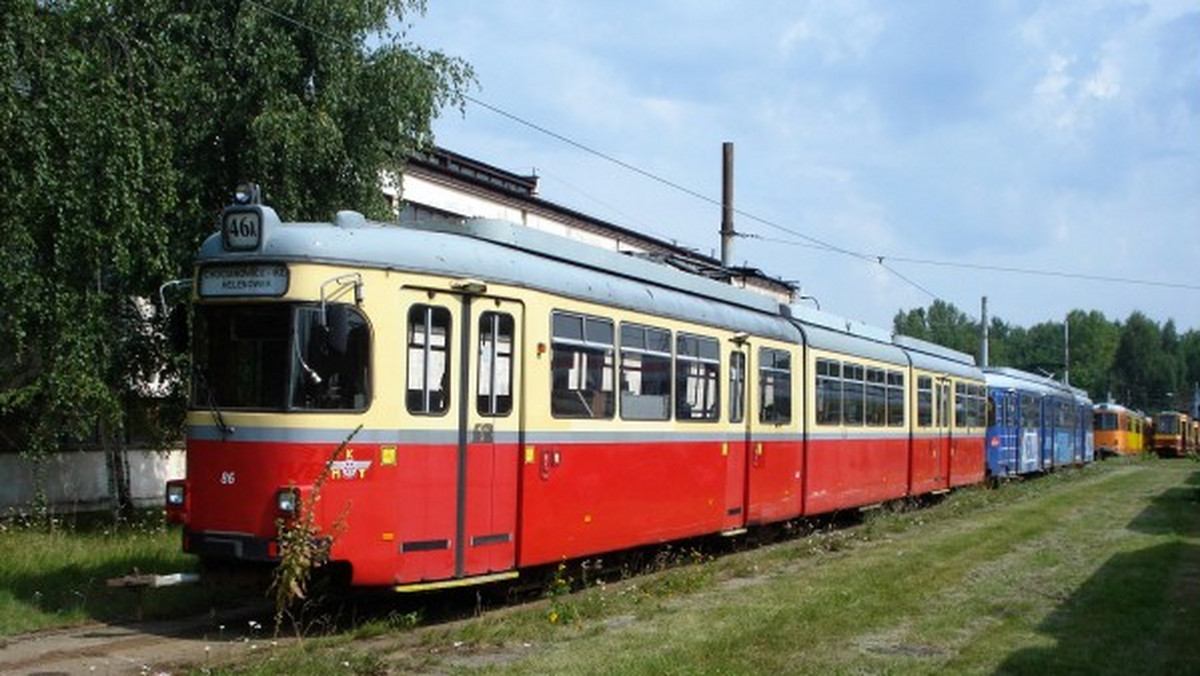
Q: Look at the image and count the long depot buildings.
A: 1